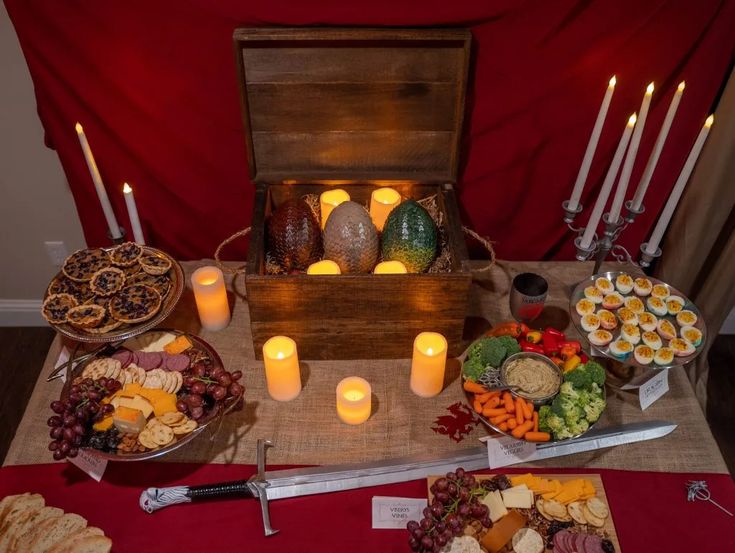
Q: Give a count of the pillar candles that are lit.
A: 8